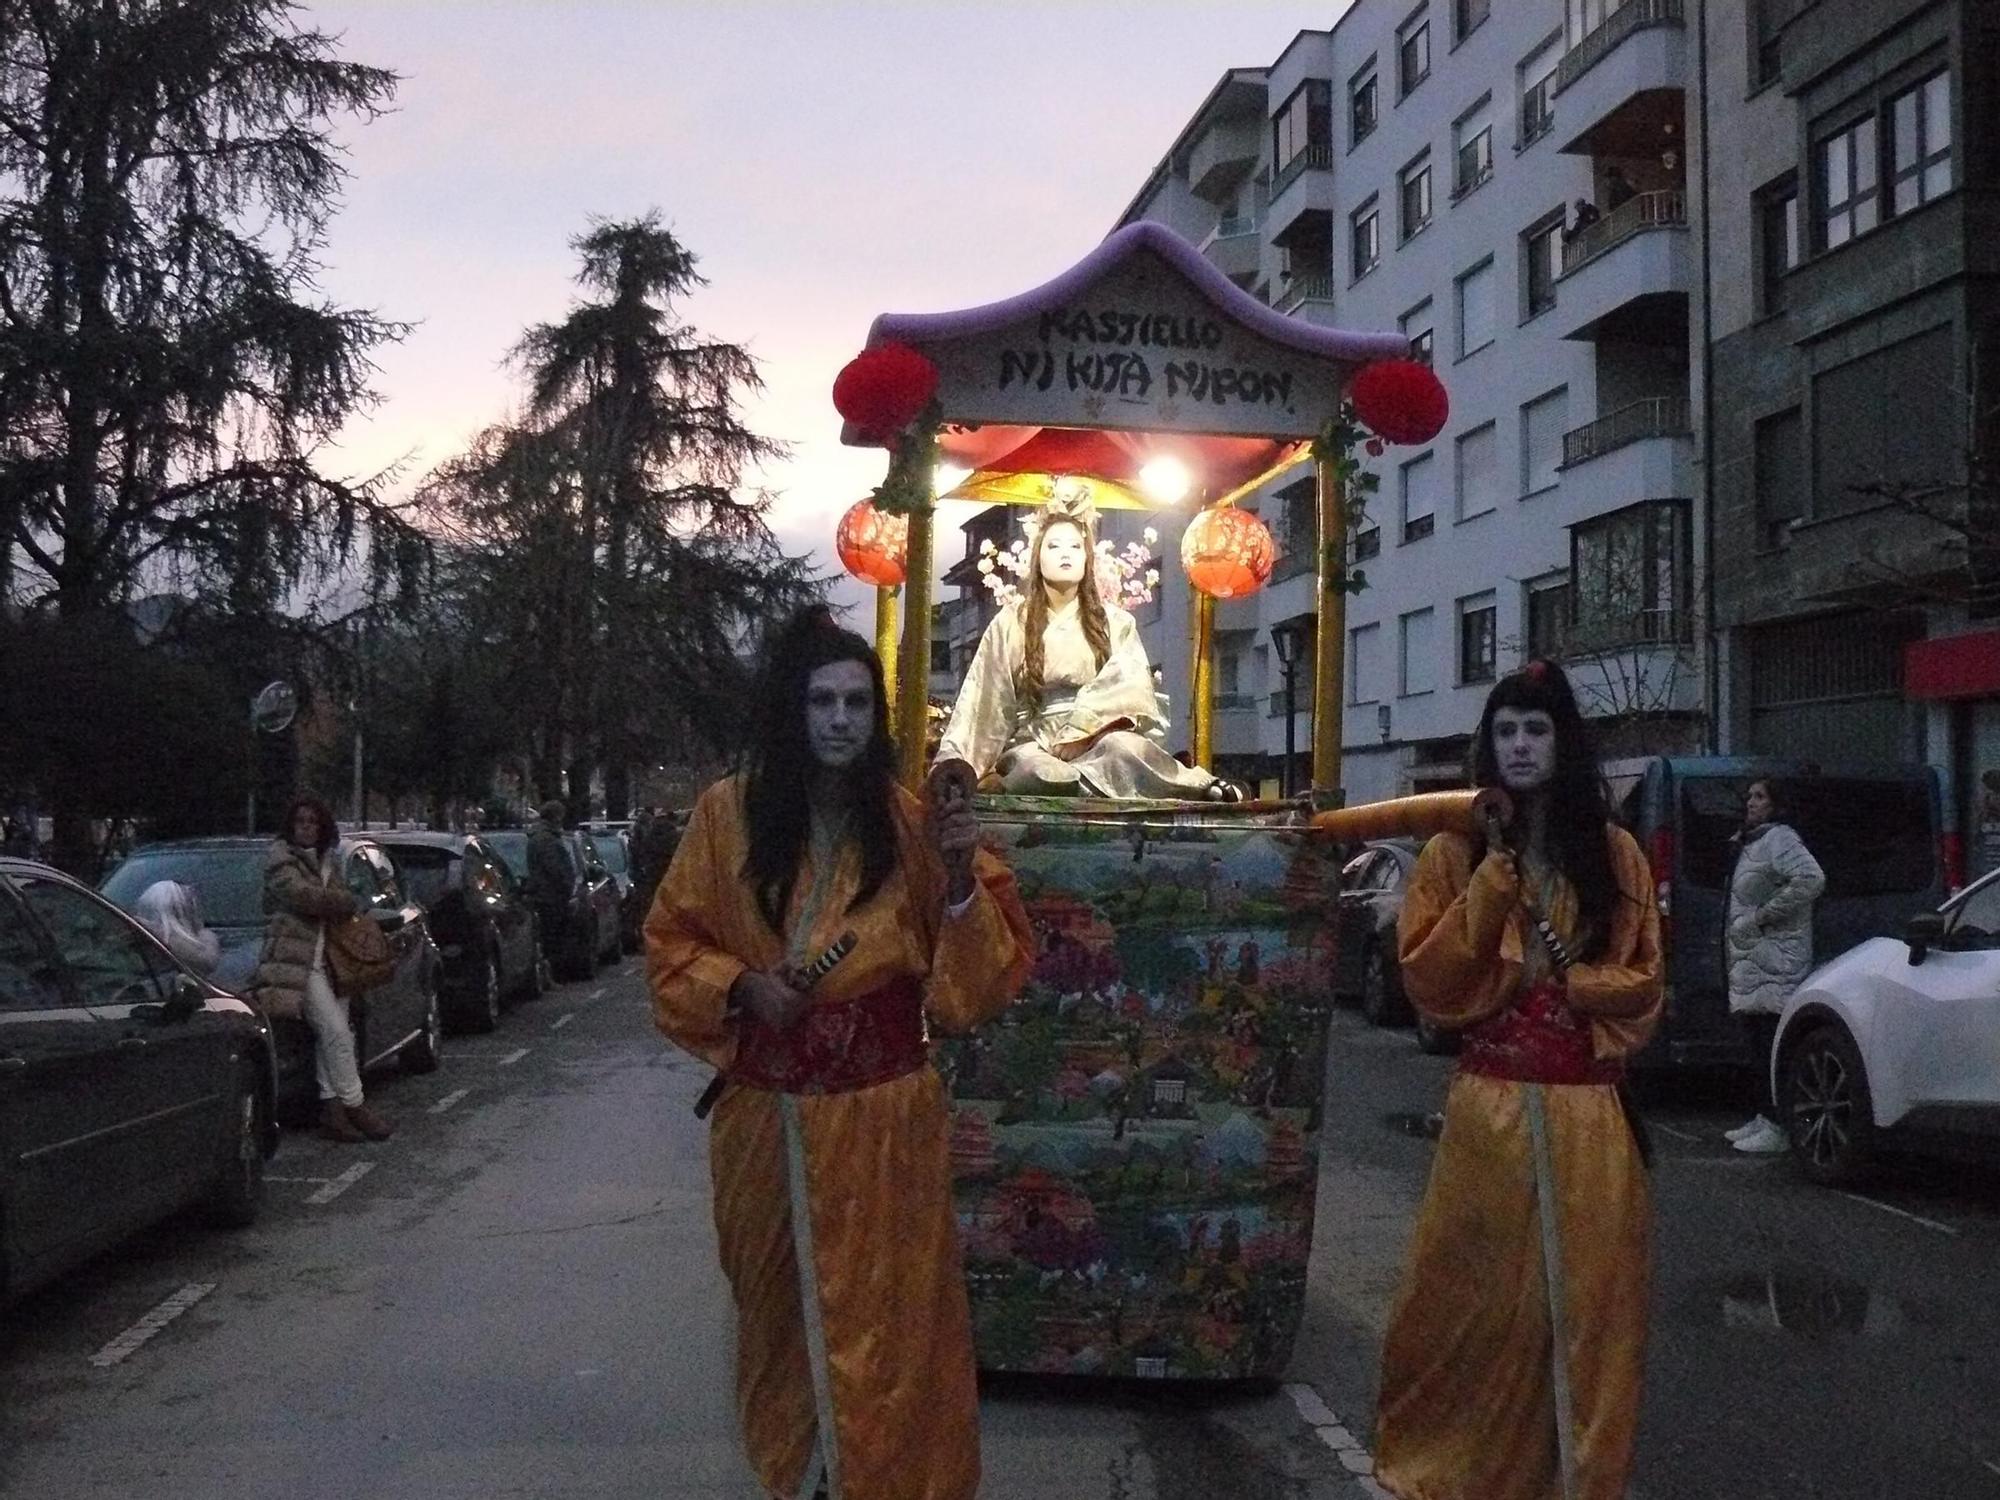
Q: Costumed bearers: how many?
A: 2